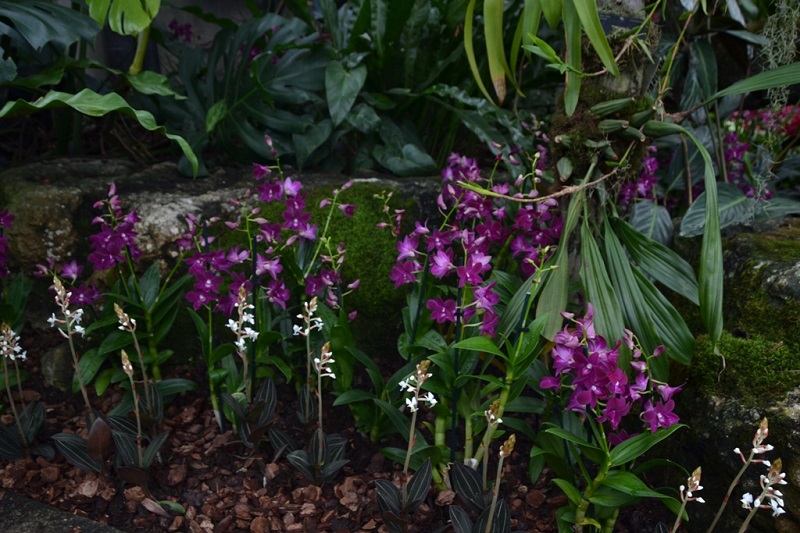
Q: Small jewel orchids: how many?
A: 14